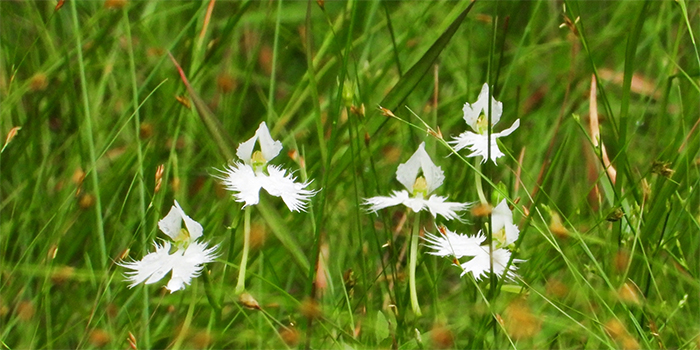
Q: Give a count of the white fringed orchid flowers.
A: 5